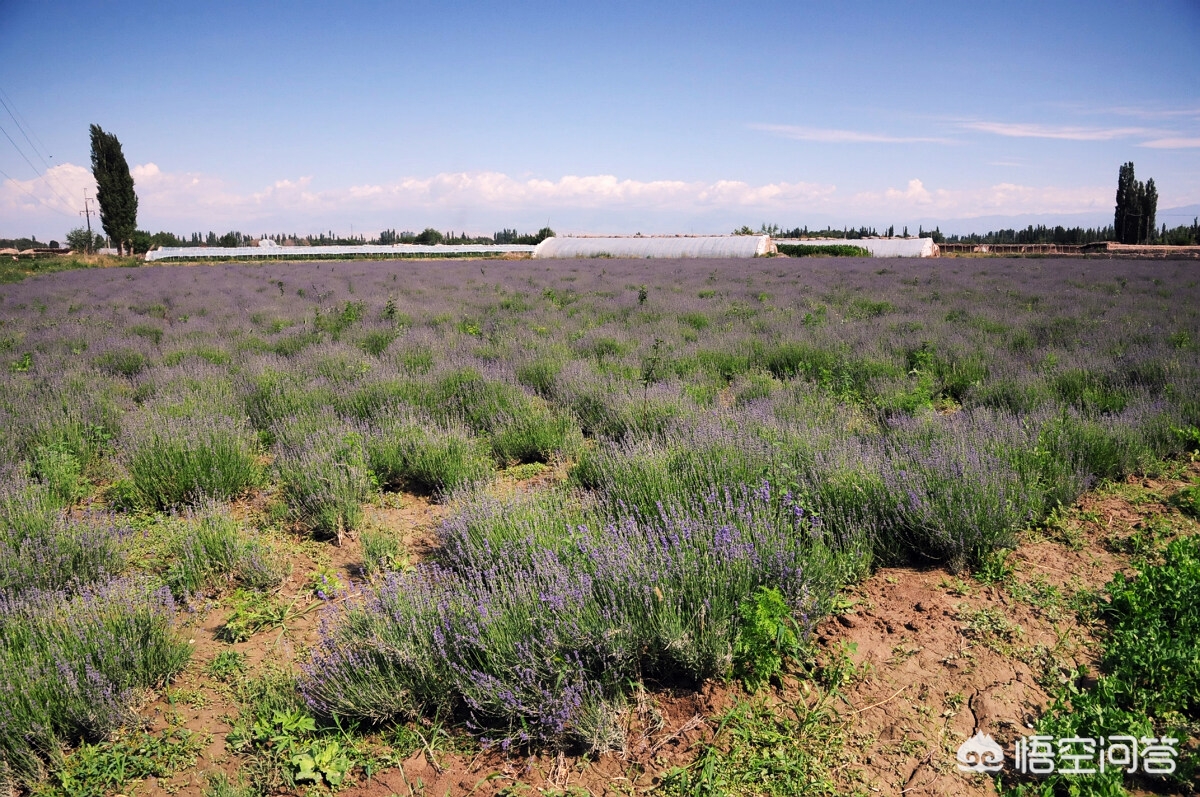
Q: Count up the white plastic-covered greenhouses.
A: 3